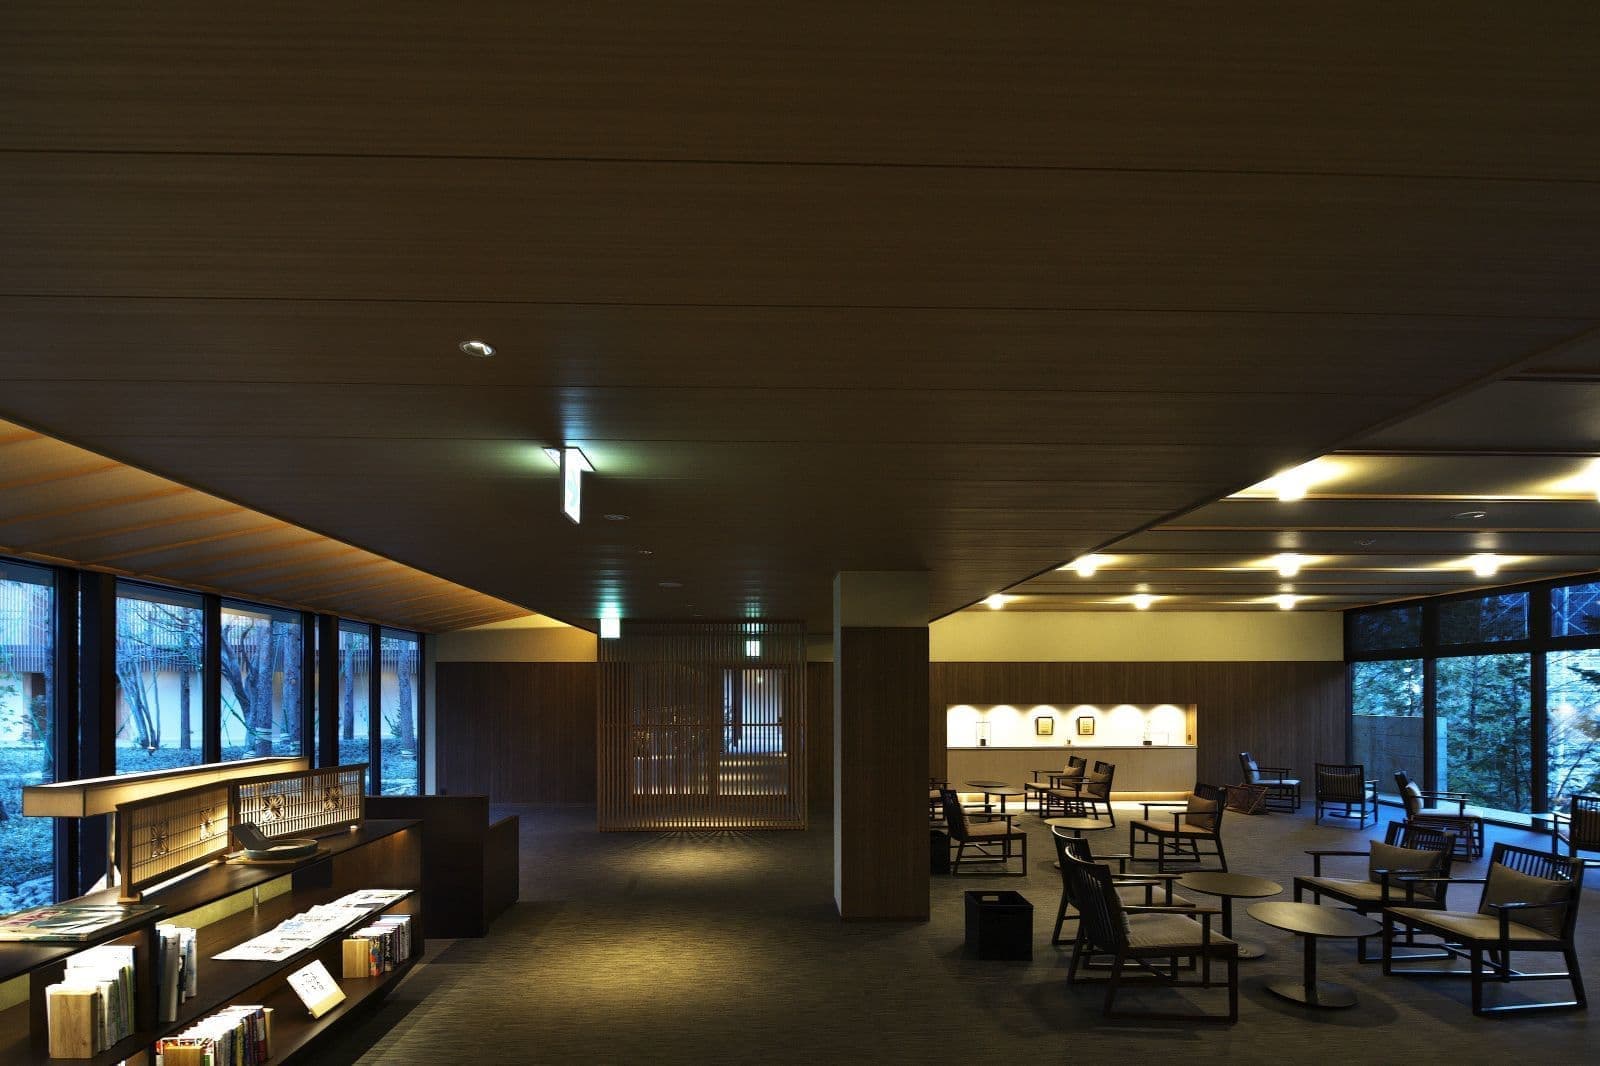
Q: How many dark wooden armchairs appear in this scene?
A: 13